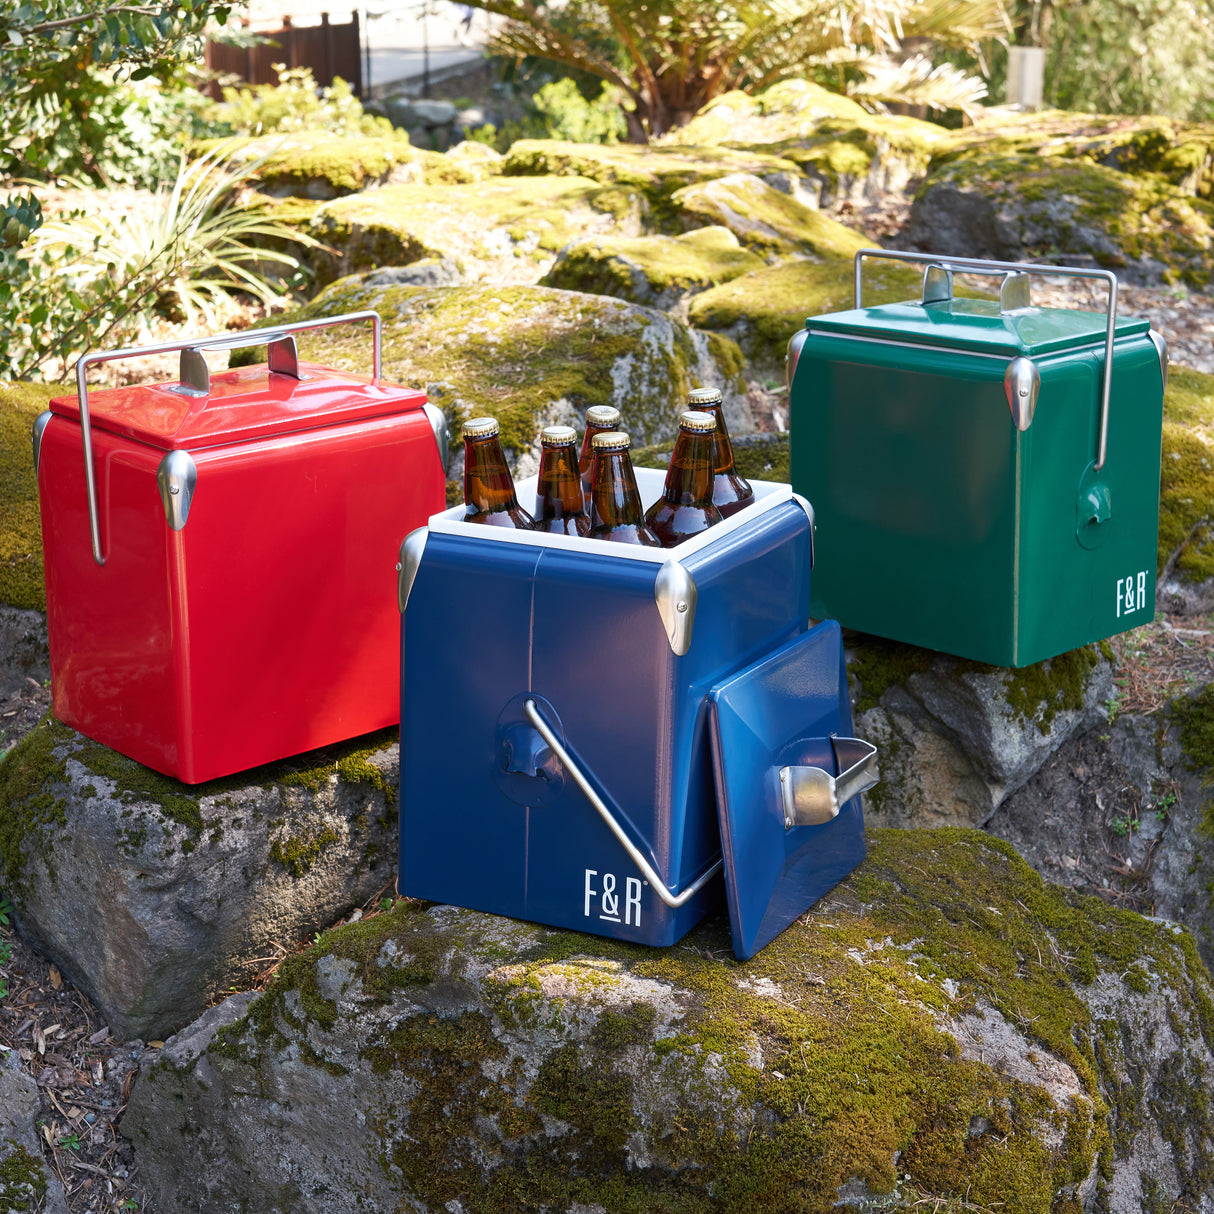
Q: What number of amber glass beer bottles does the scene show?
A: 6